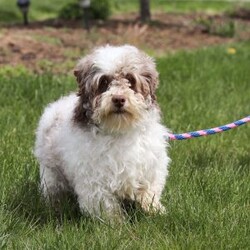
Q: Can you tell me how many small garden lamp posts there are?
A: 2